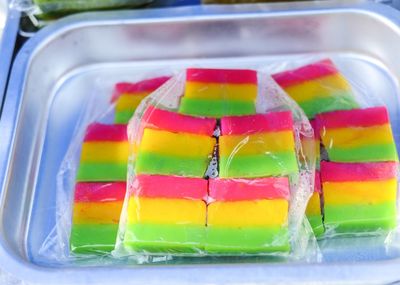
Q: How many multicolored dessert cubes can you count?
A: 13